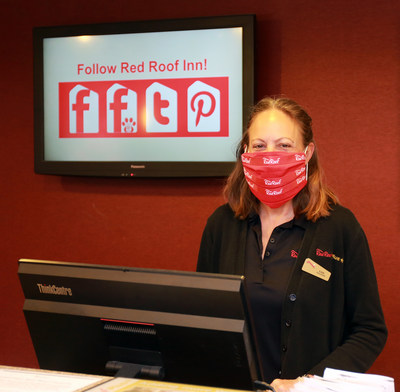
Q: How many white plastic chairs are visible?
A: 0